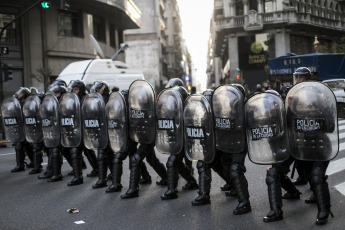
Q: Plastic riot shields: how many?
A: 12